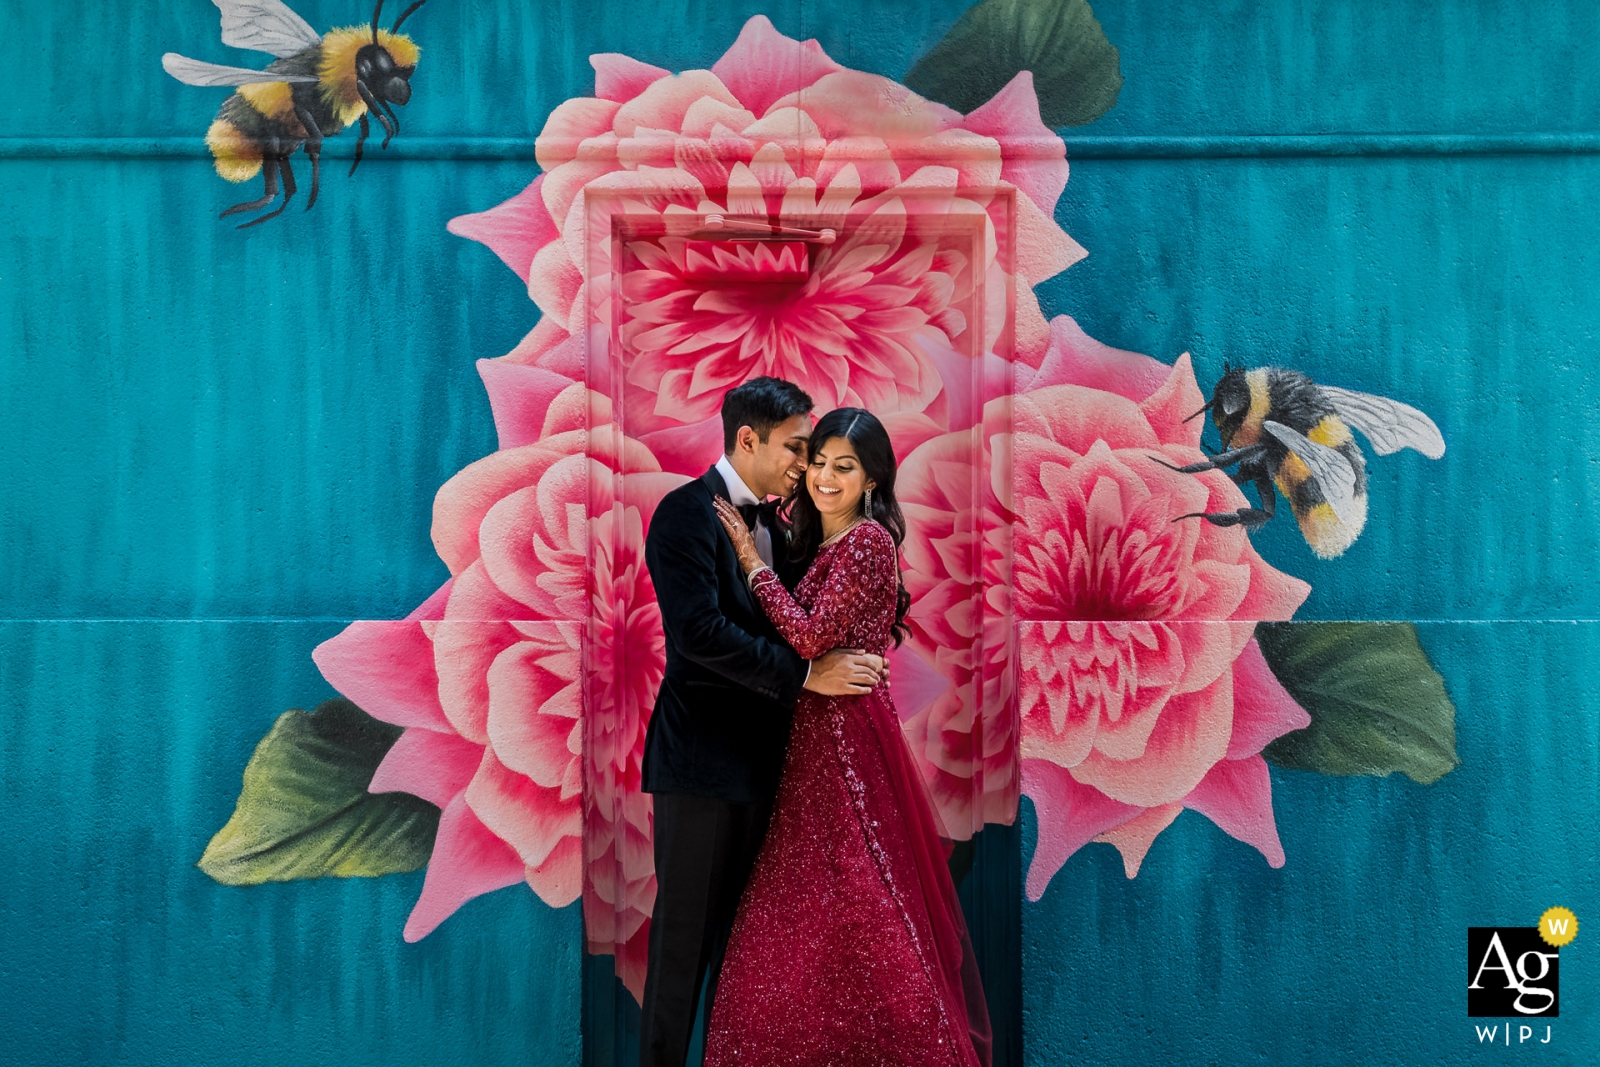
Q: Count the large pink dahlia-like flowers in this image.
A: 3